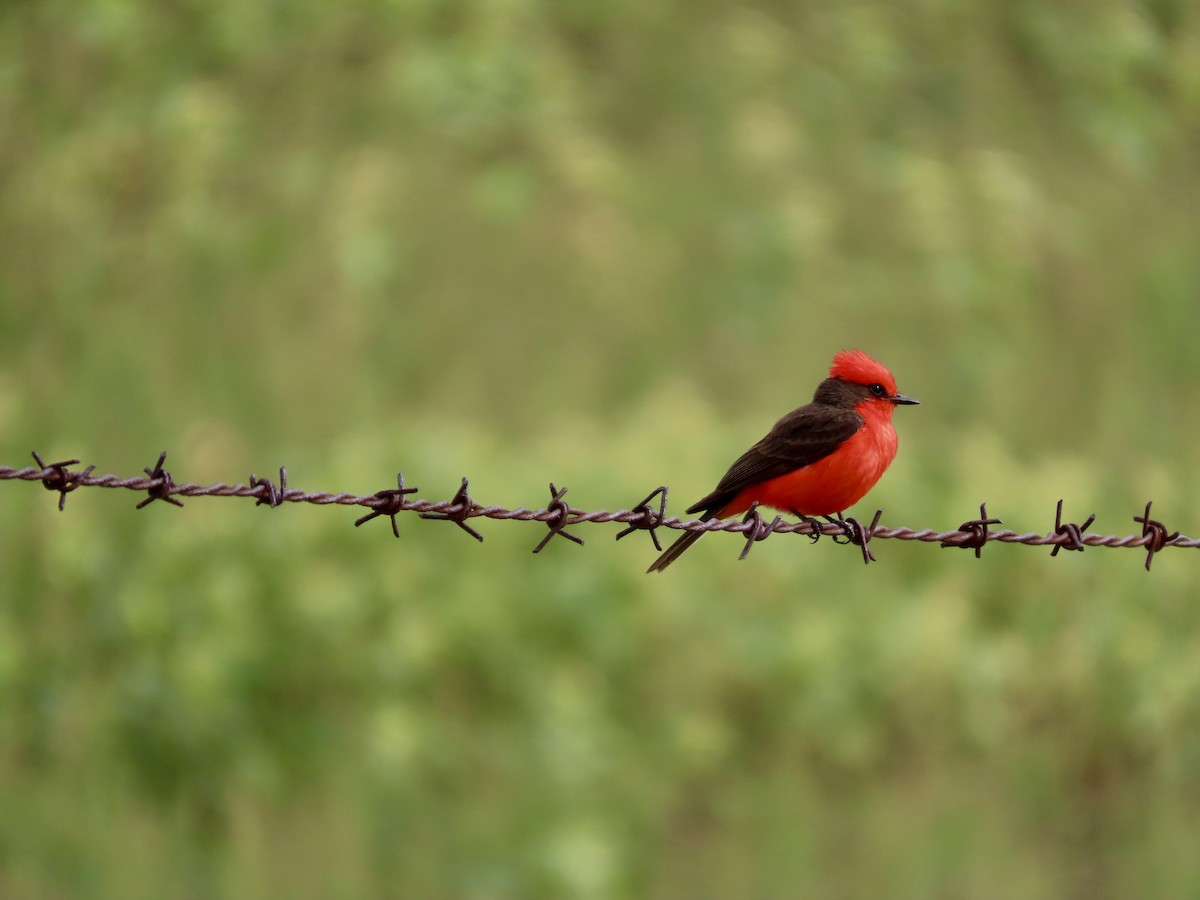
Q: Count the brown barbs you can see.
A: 12